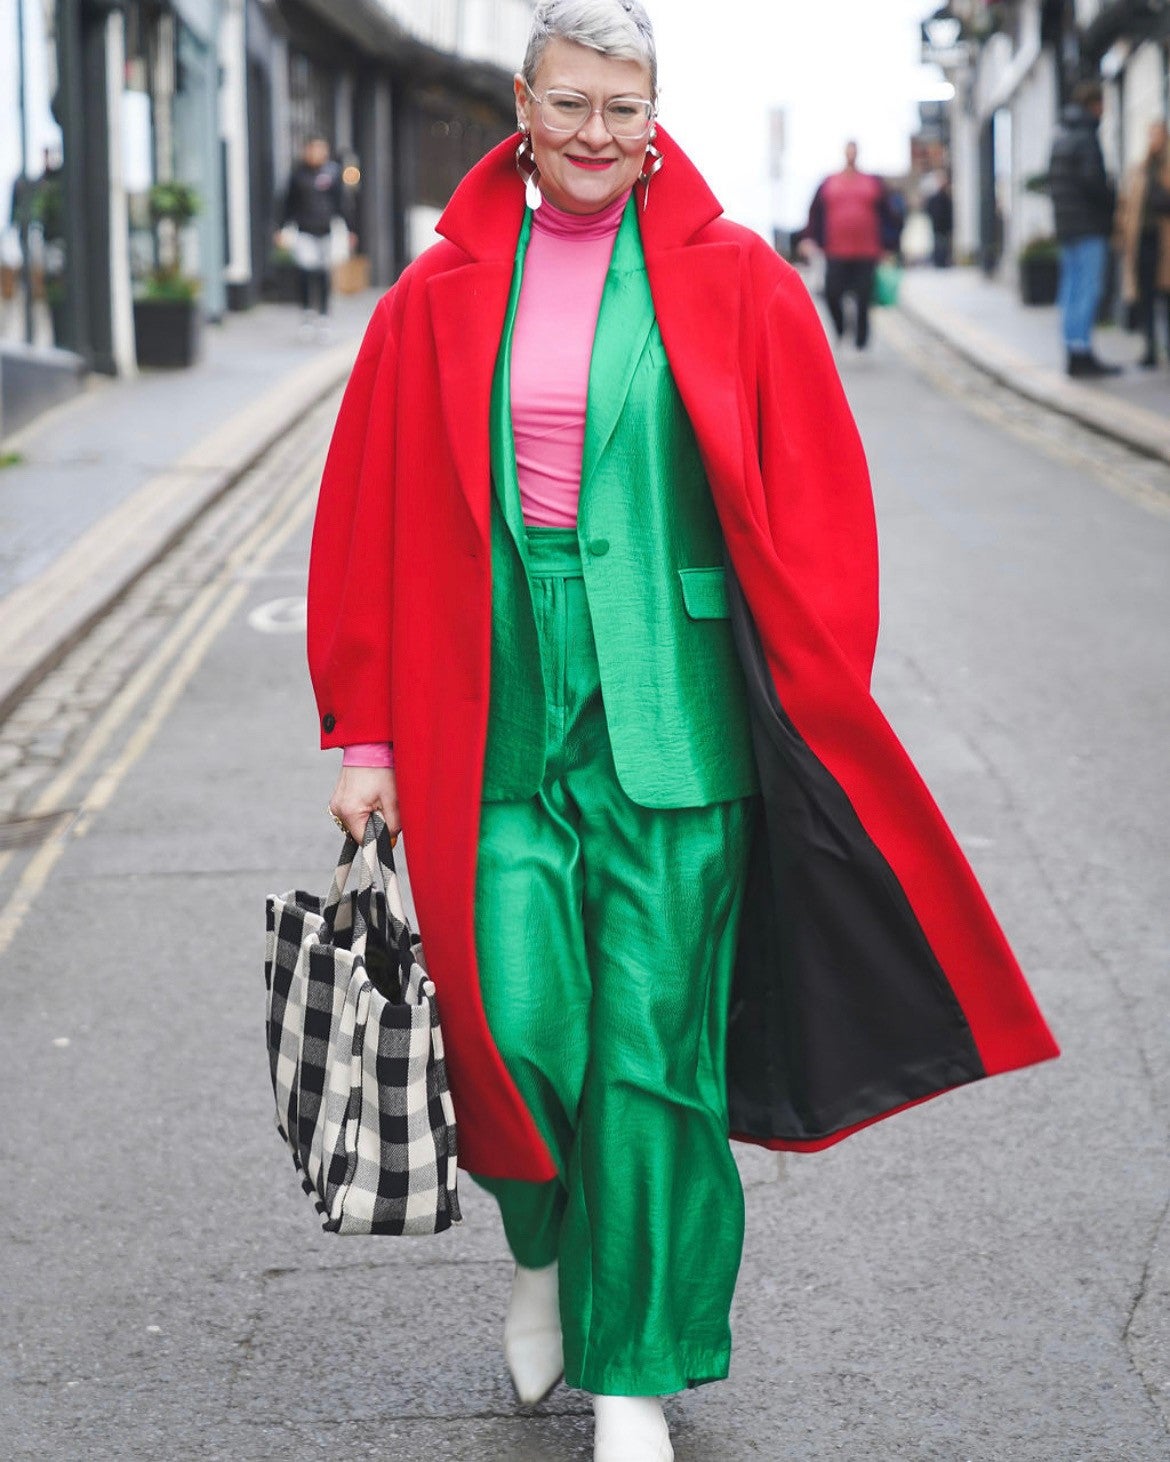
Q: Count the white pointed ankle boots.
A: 2